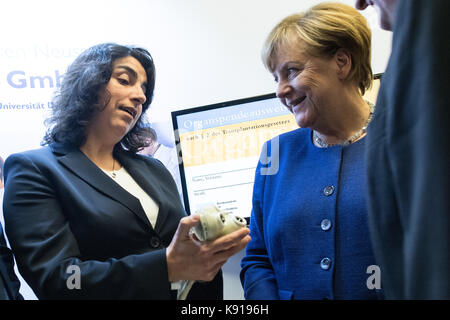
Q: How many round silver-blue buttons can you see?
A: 3